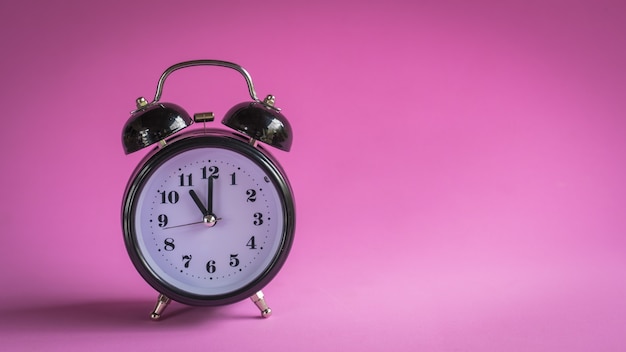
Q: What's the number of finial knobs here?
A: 2